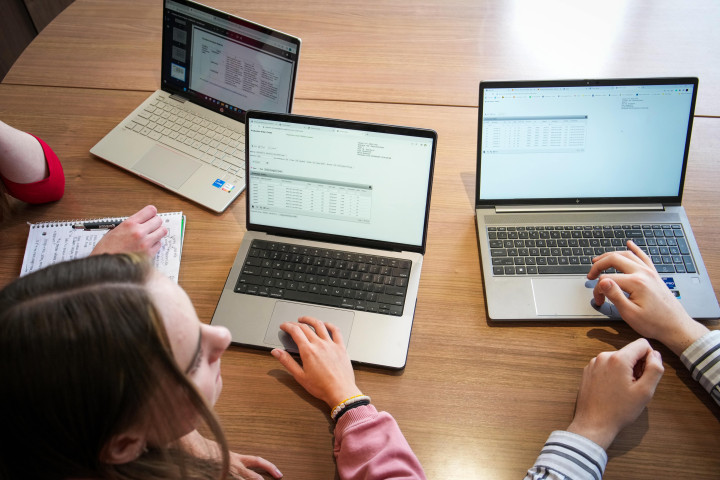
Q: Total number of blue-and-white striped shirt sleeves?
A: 2